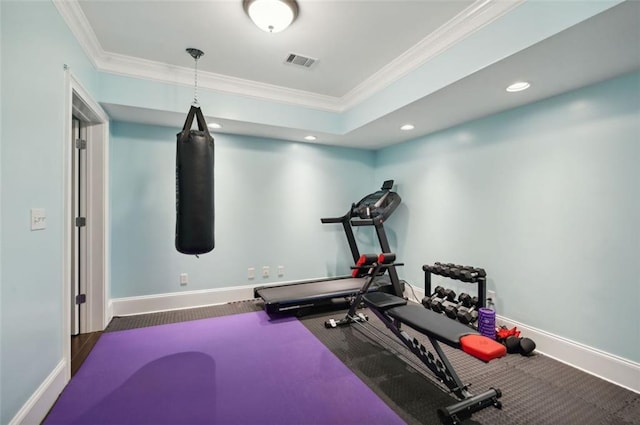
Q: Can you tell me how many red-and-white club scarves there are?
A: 0